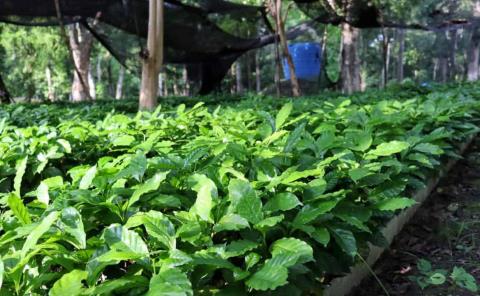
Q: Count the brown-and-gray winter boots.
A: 0